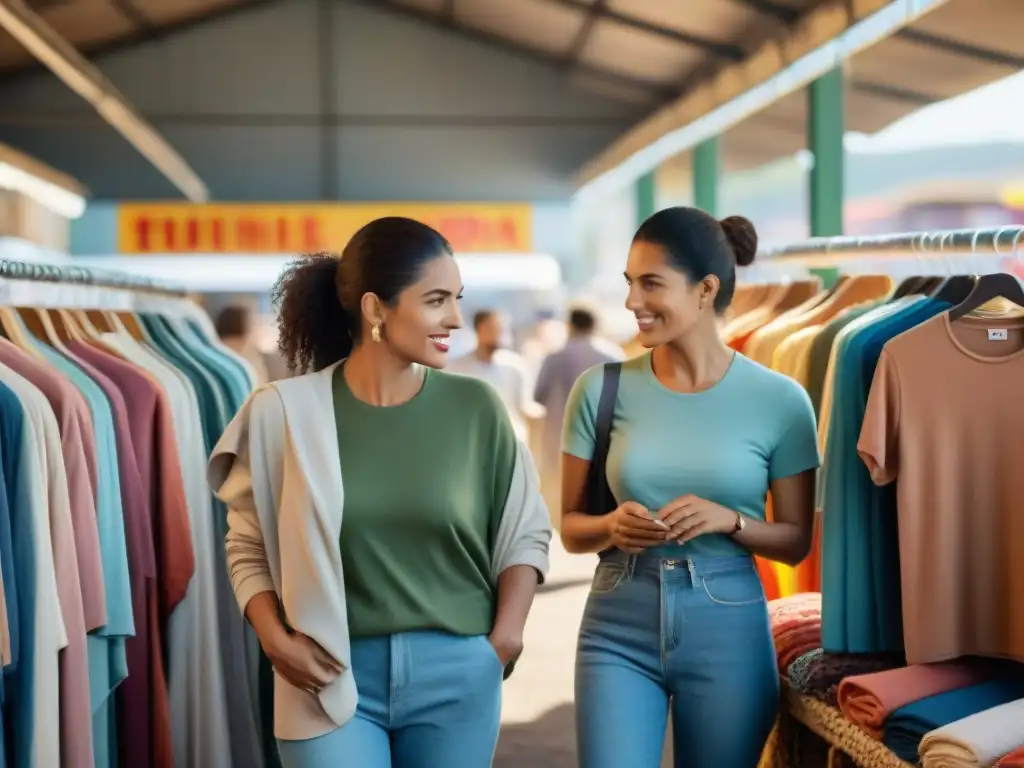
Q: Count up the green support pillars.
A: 3